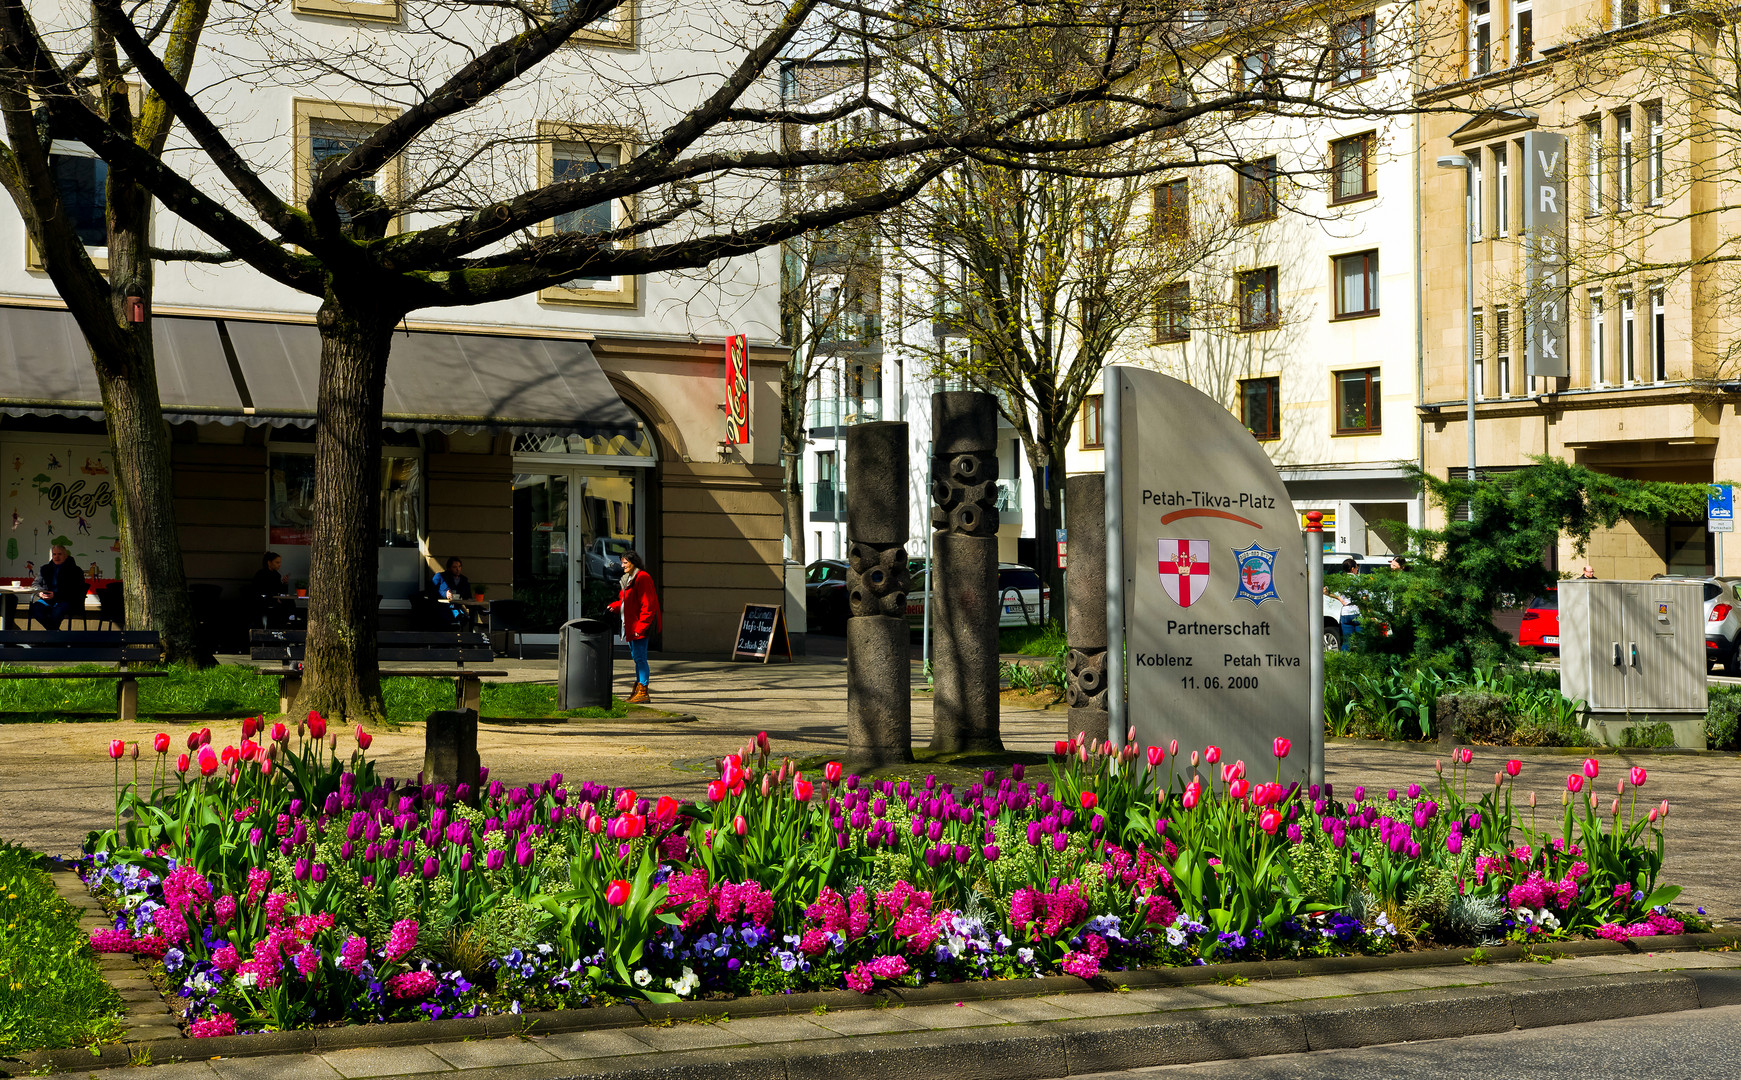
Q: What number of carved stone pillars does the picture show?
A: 3